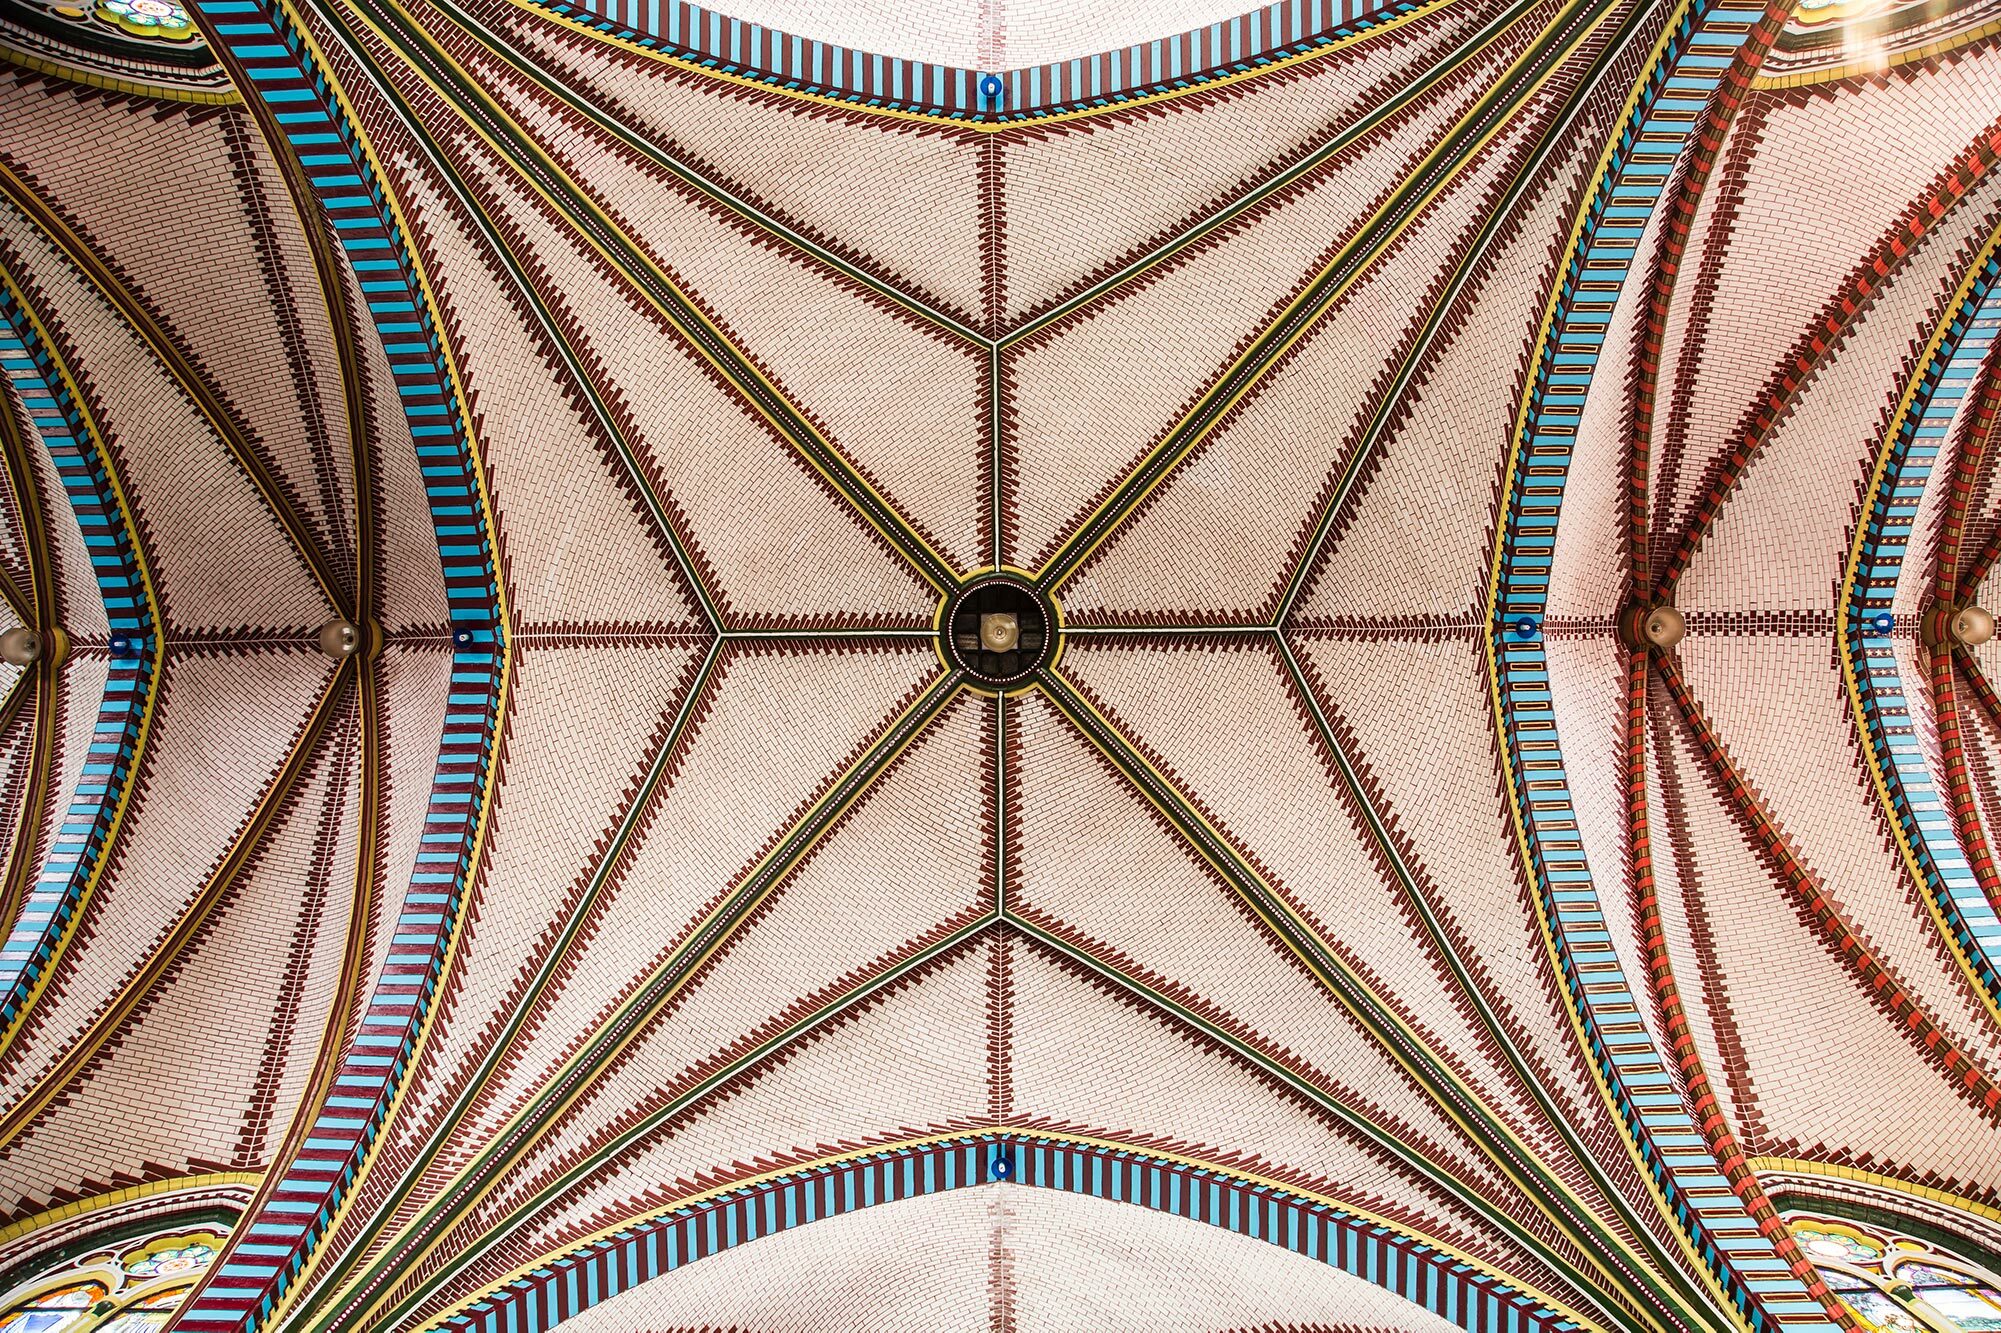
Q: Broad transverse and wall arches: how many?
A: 6